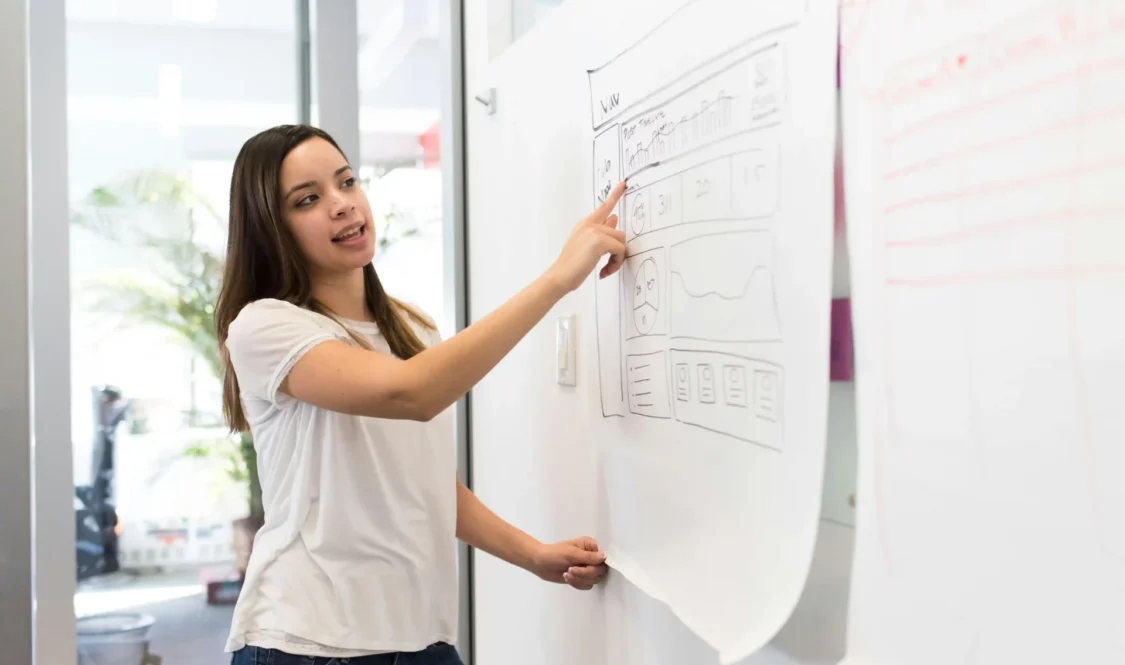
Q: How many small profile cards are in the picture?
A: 4